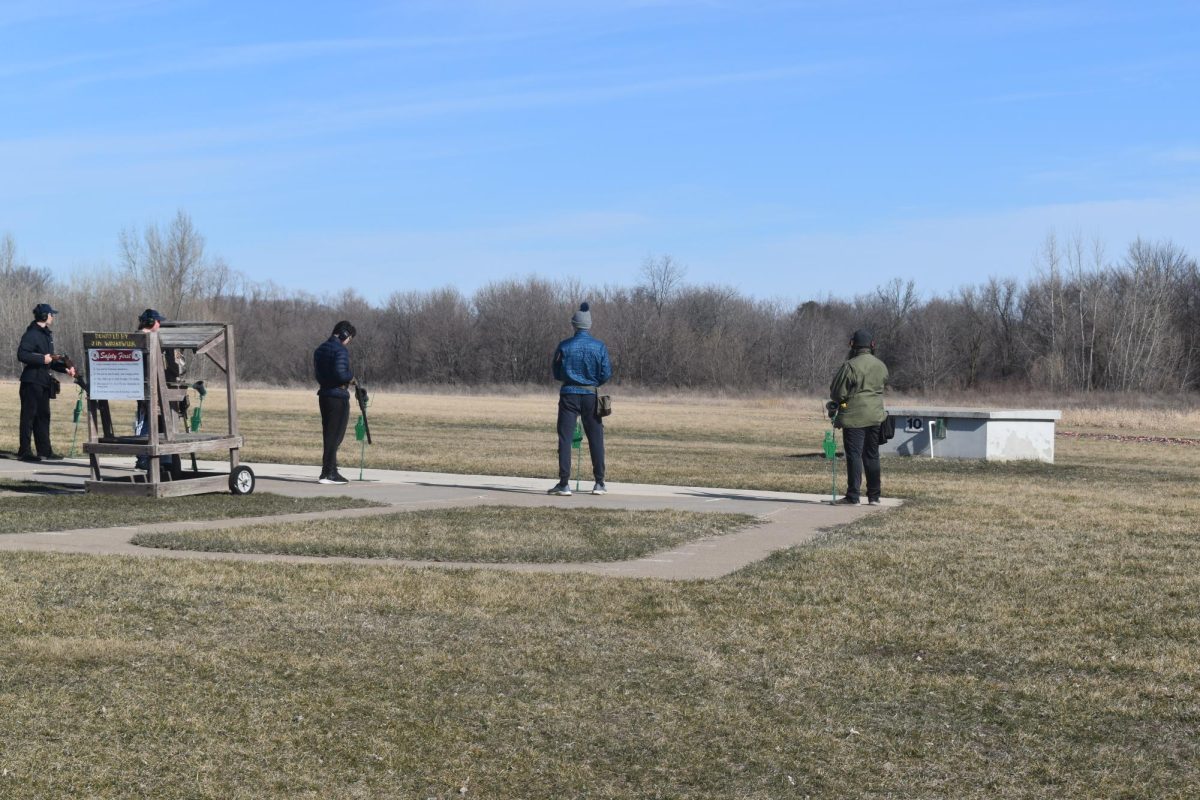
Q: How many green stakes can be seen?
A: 5